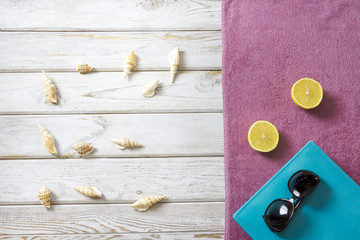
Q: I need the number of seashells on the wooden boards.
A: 11